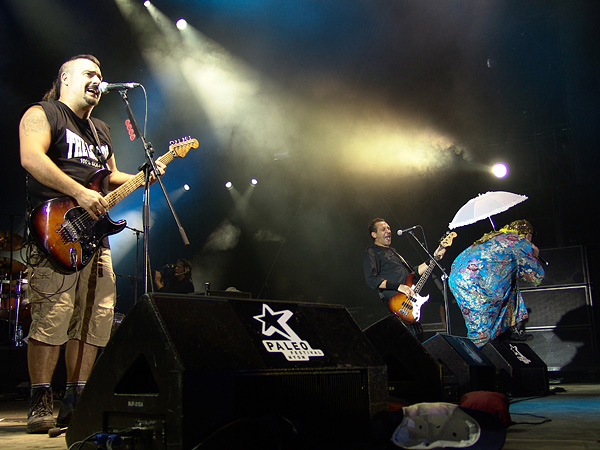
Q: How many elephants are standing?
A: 0